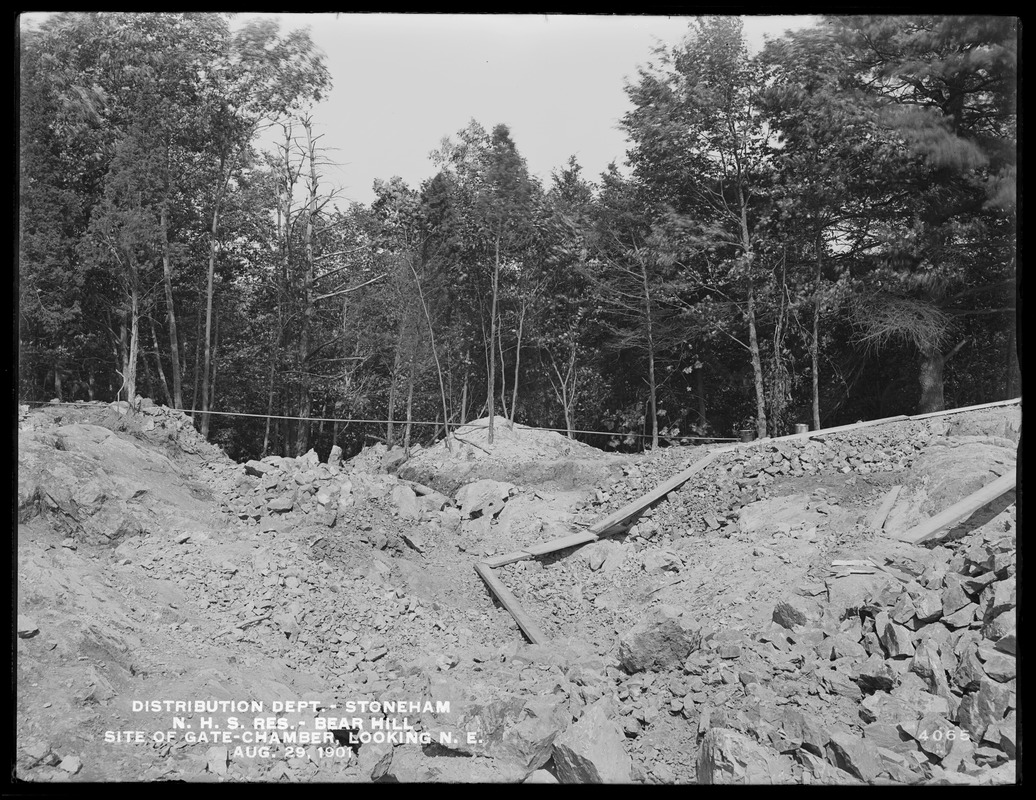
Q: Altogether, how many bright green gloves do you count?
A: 0